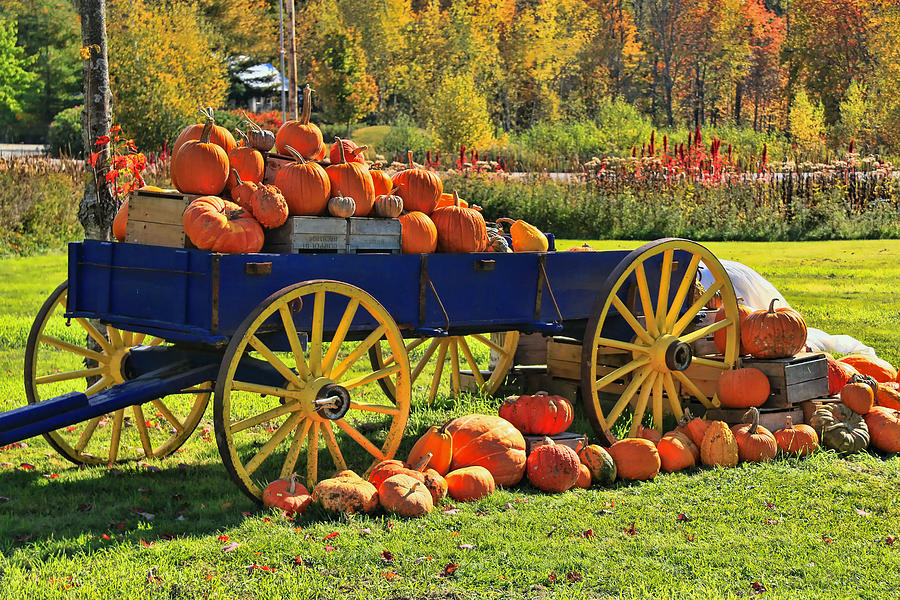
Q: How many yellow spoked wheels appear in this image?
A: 4